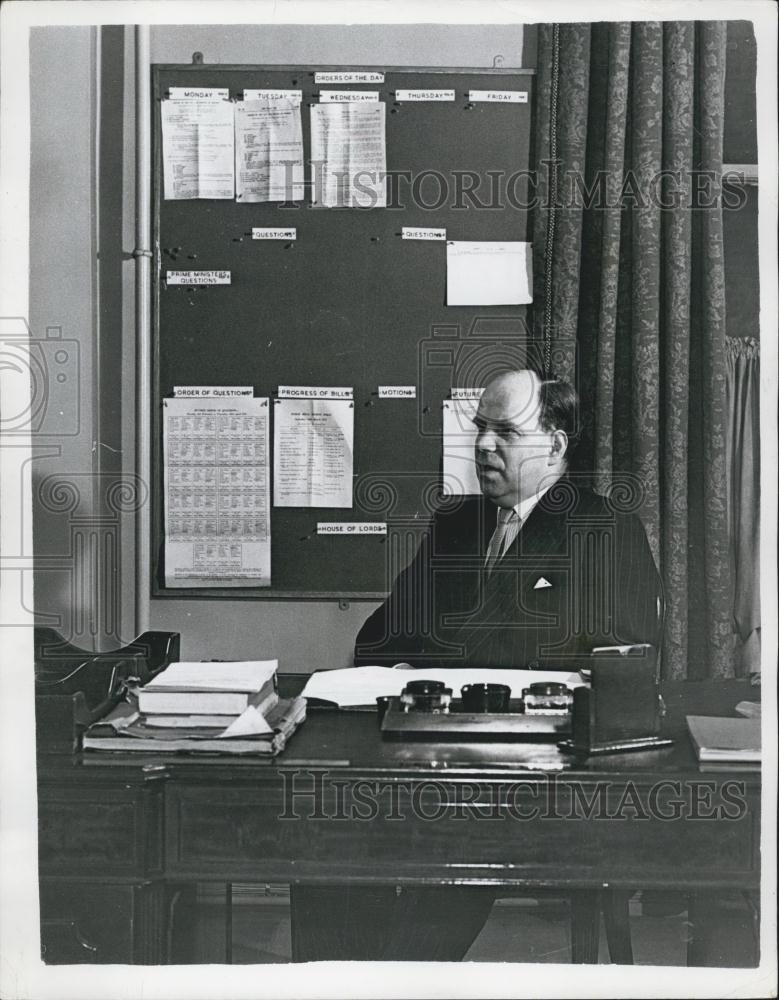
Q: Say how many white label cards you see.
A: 14